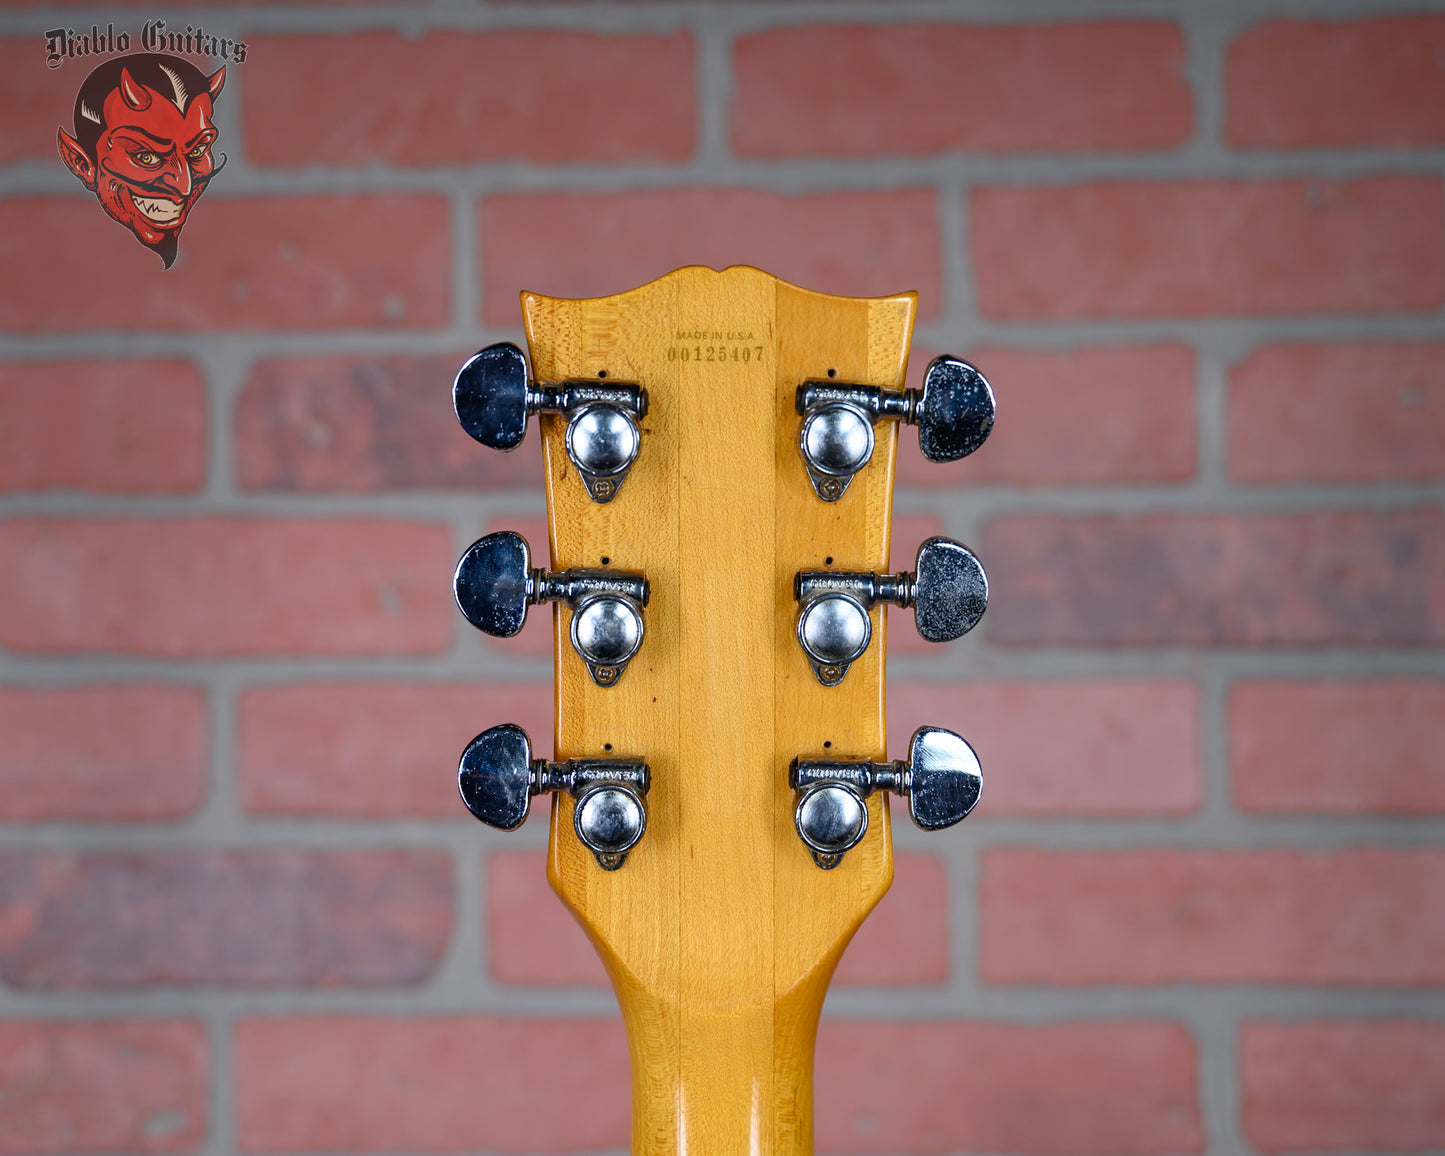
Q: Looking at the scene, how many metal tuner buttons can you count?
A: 6